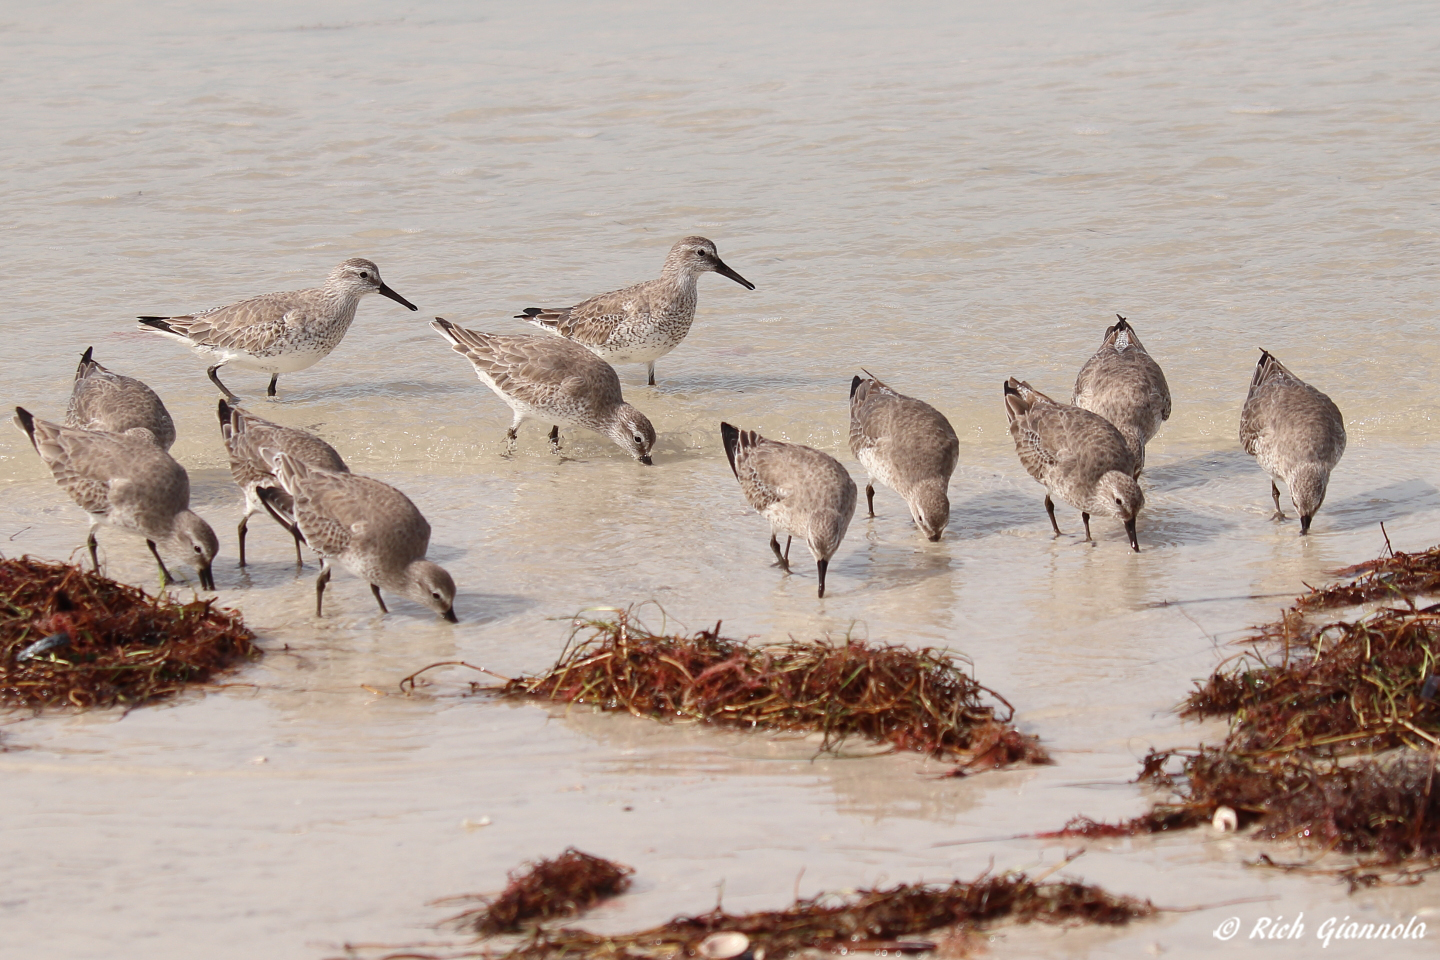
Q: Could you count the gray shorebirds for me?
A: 12